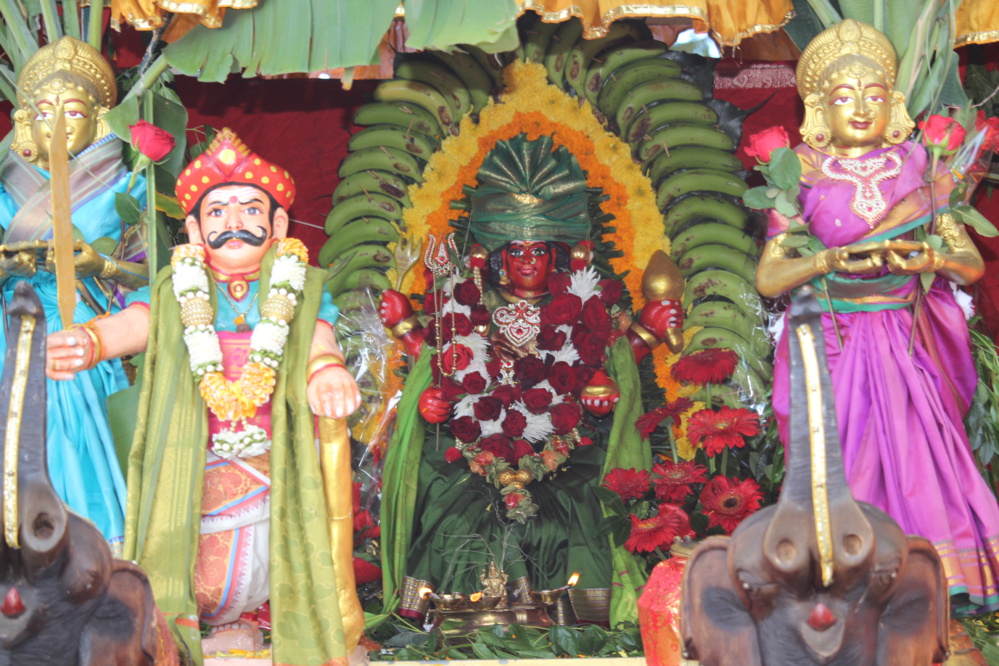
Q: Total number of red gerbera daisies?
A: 7